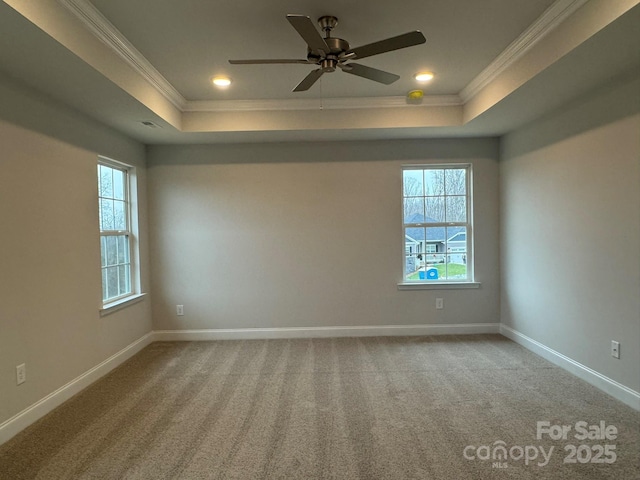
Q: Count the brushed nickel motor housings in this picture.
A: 1